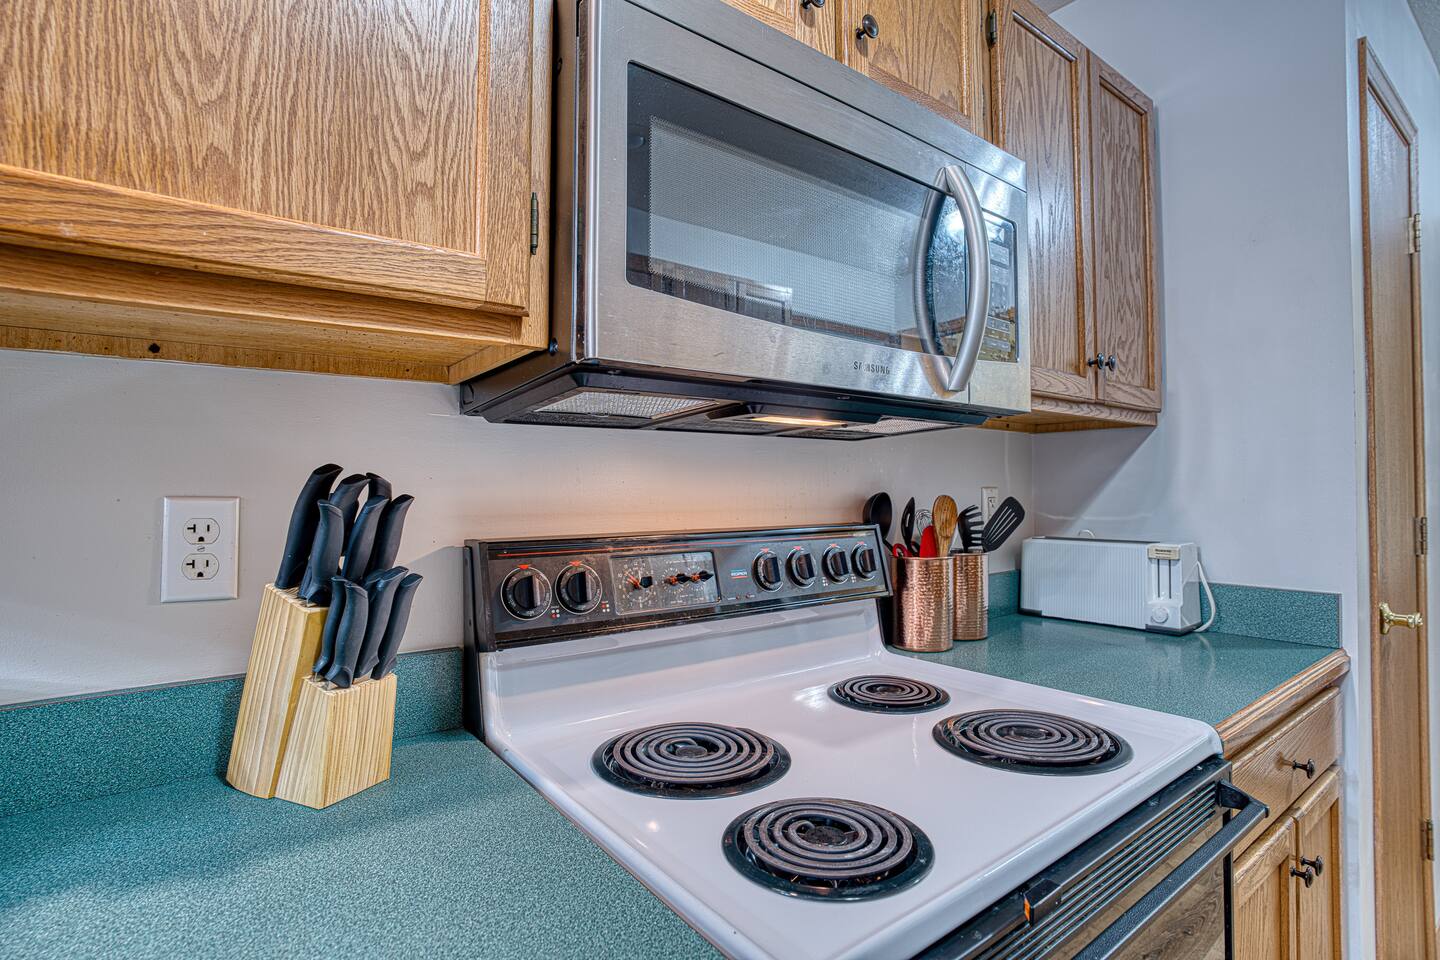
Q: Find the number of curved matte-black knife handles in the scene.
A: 11